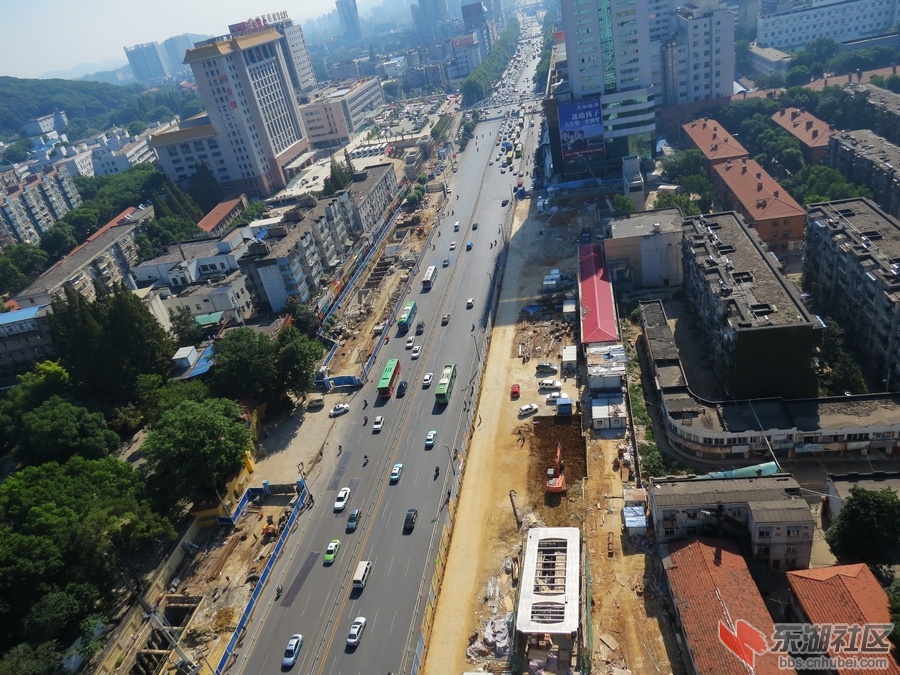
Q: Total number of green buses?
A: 3